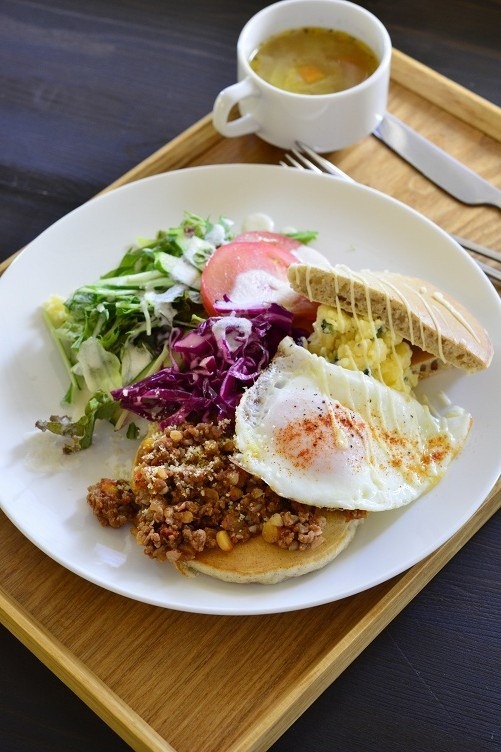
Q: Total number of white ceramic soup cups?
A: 1